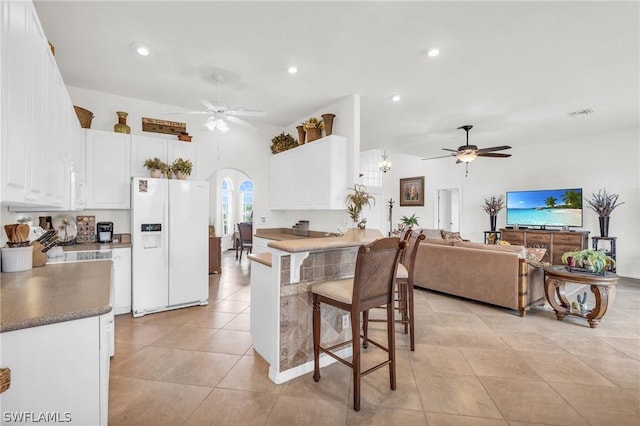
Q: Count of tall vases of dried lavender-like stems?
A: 2